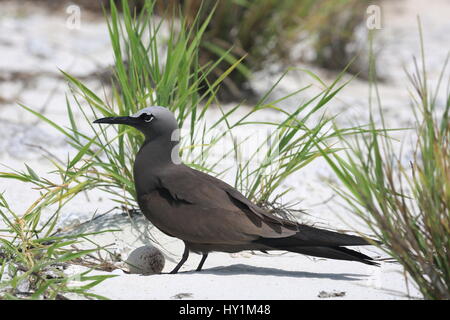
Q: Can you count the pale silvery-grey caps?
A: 1